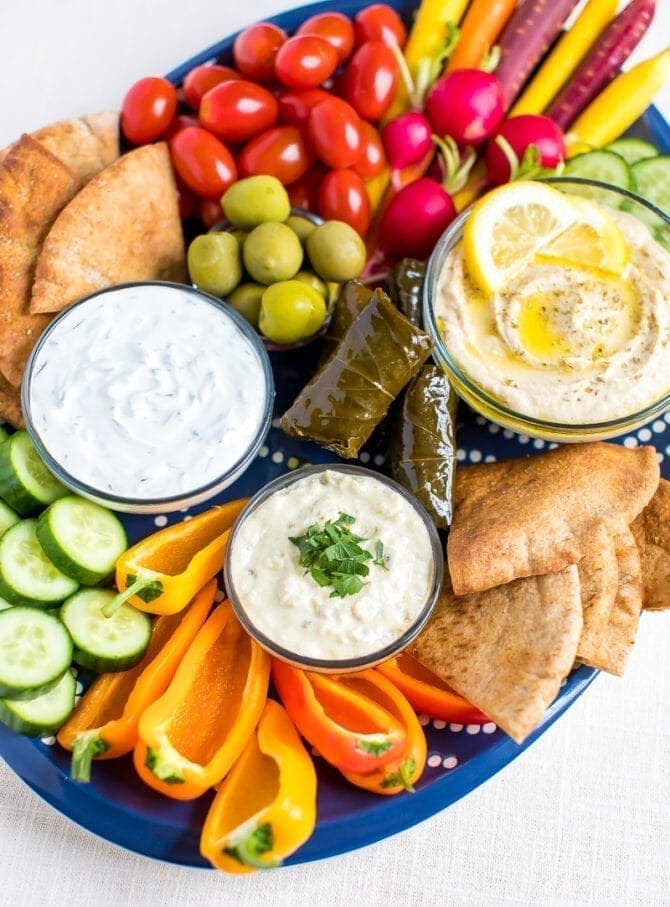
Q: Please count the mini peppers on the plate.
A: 7